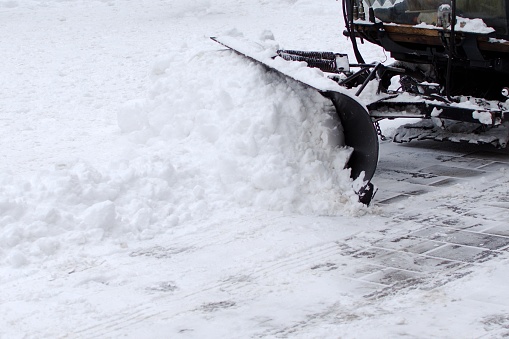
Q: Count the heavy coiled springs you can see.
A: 2